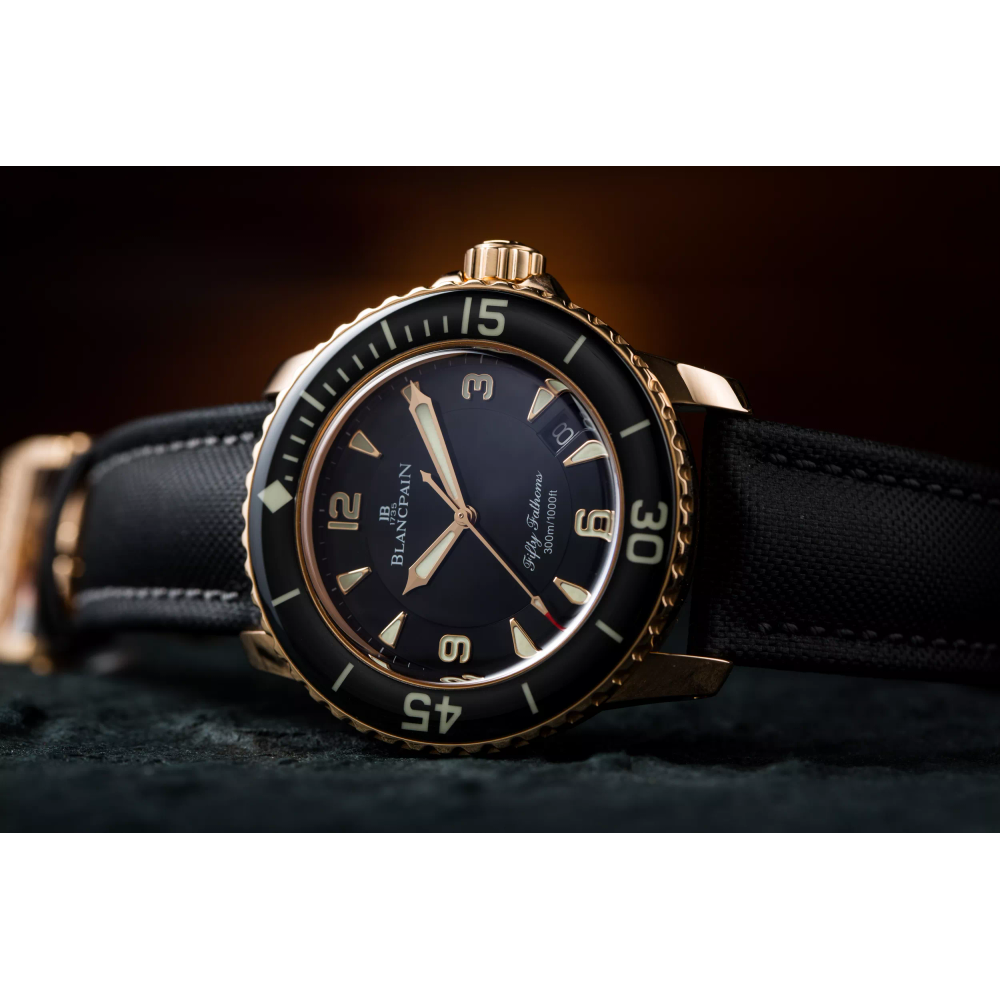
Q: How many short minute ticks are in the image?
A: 11